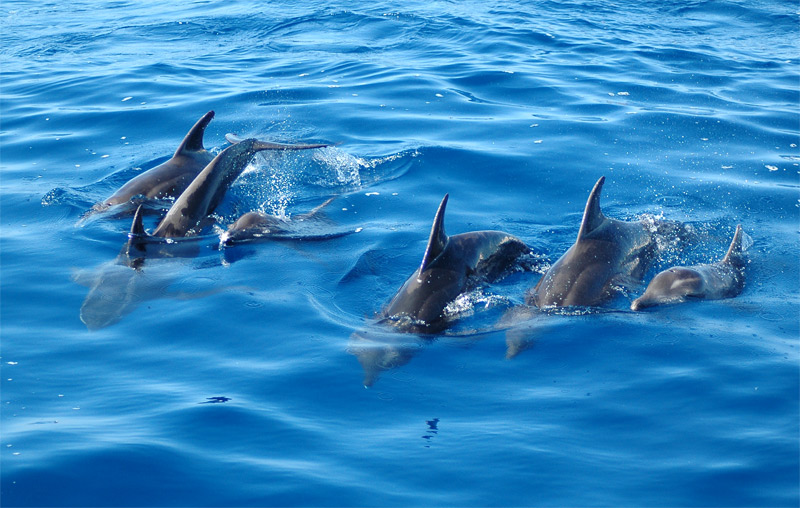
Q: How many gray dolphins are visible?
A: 6